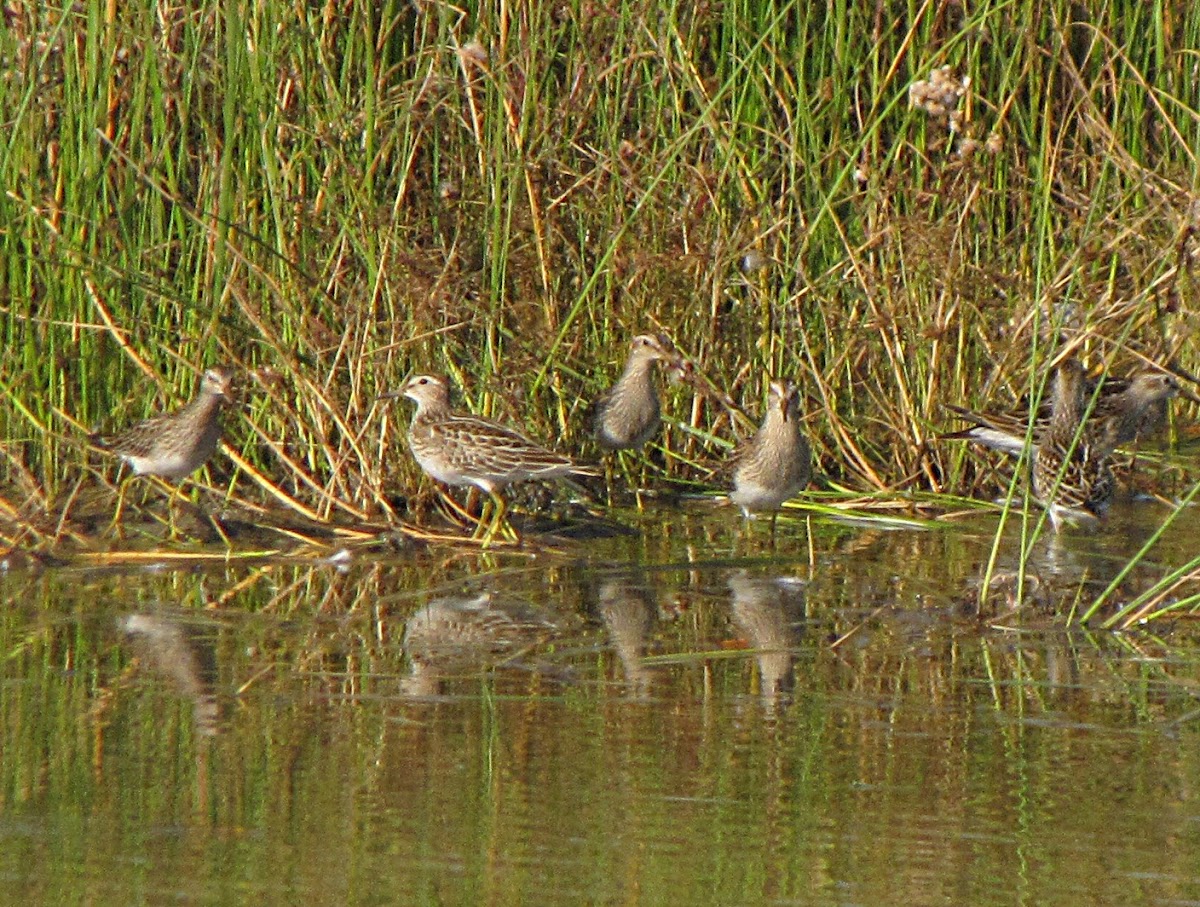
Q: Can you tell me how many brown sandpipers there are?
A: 6